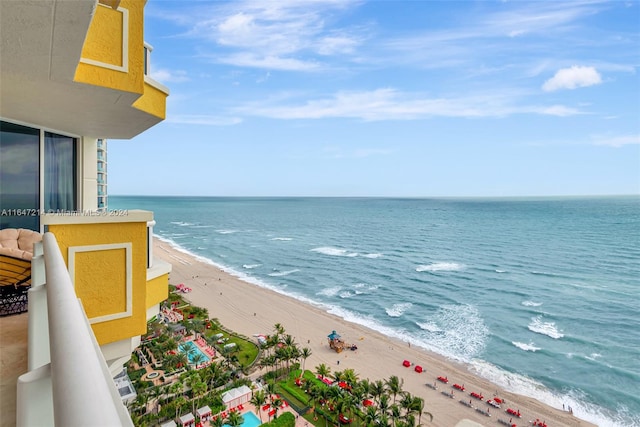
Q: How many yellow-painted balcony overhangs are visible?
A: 2